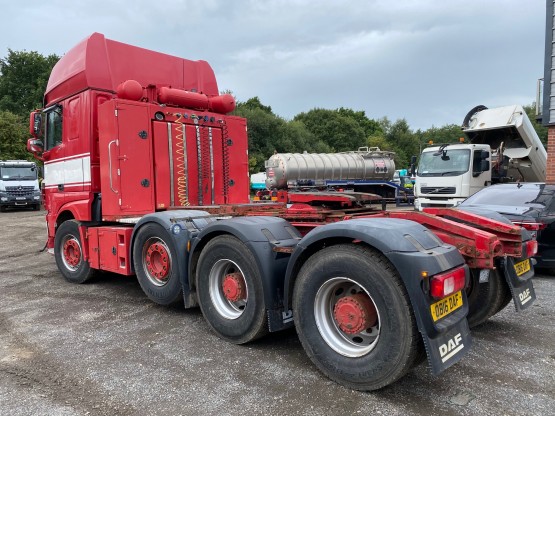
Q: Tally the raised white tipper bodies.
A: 1